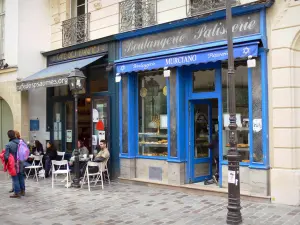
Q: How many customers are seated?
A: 4